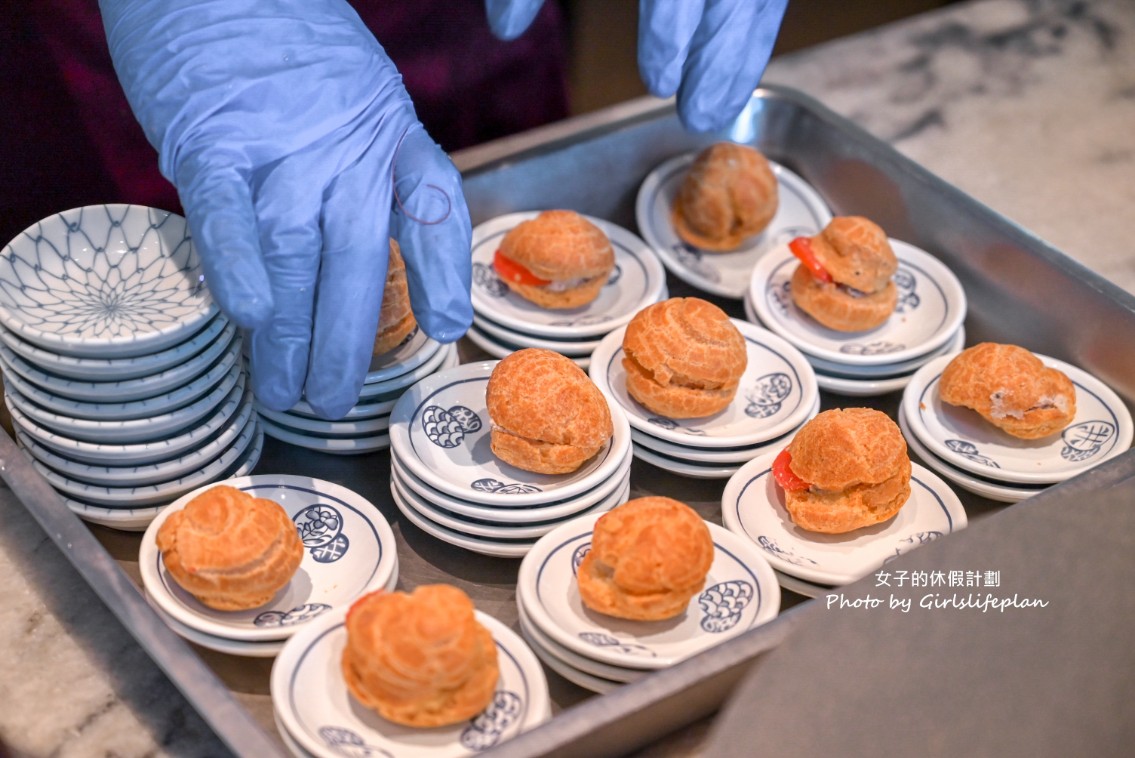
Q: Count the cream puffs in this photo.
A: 11